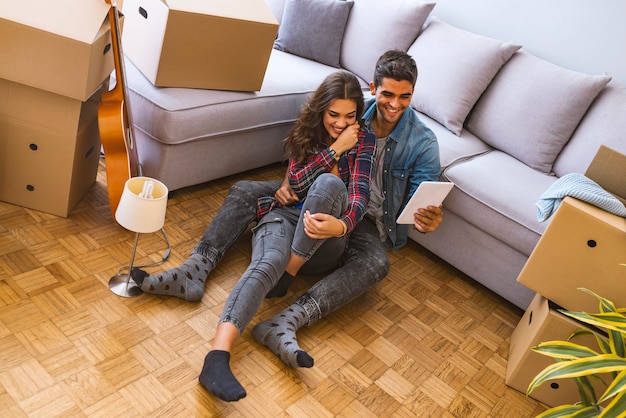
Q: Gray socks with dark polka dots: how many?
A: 2